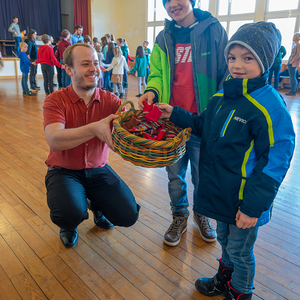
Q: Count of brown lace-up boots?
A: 2